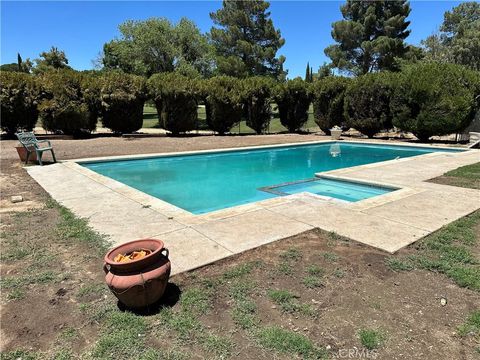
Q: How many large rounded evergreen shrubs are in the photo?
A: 10